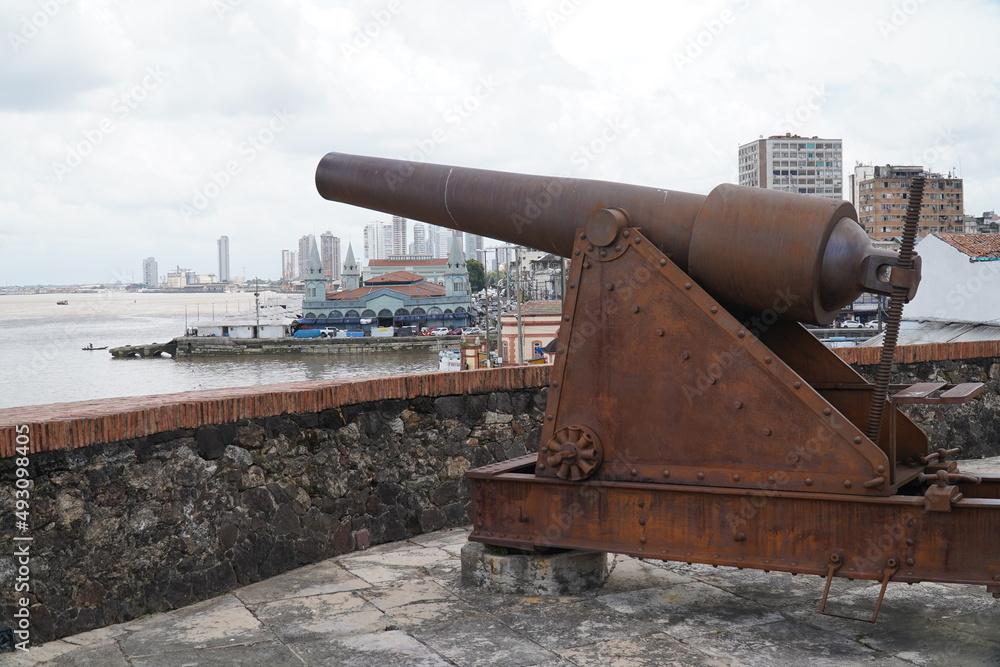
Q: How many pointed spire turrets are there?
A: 3